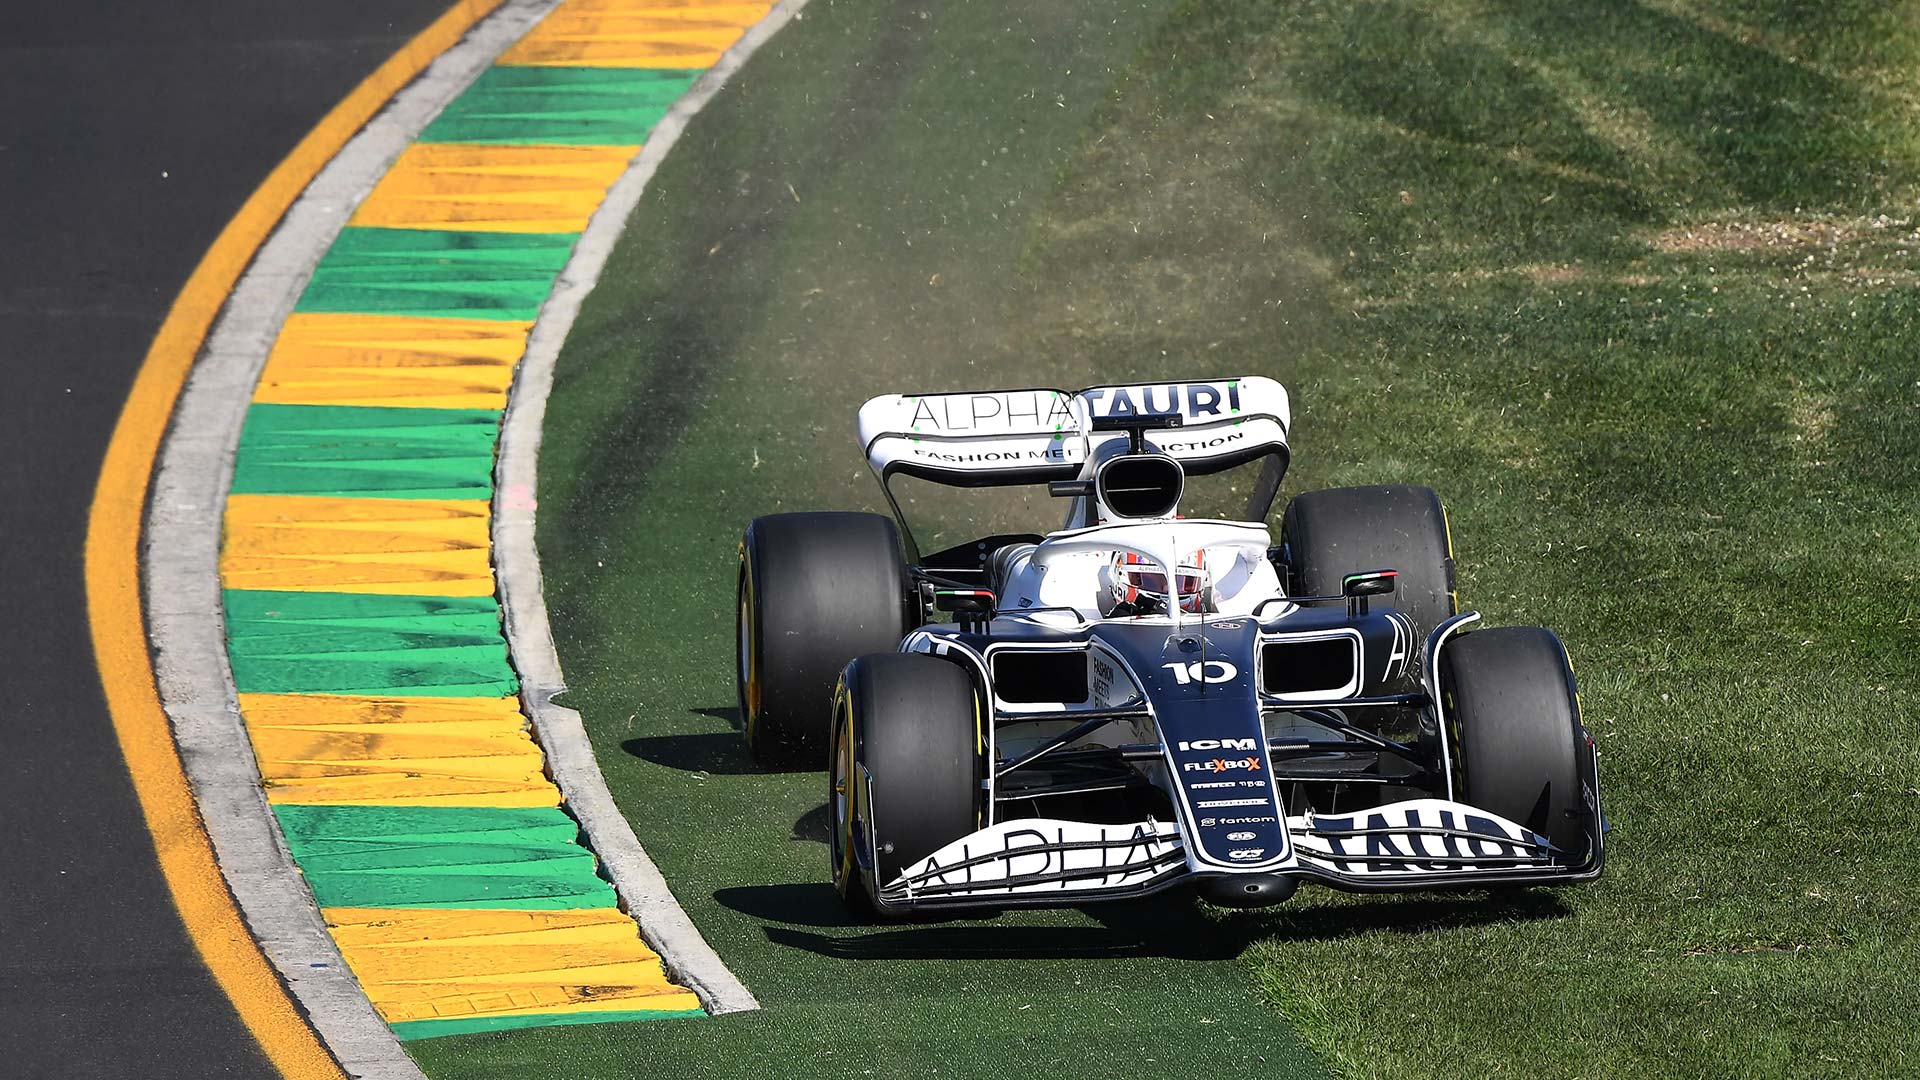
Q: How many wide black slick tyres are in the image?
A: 4